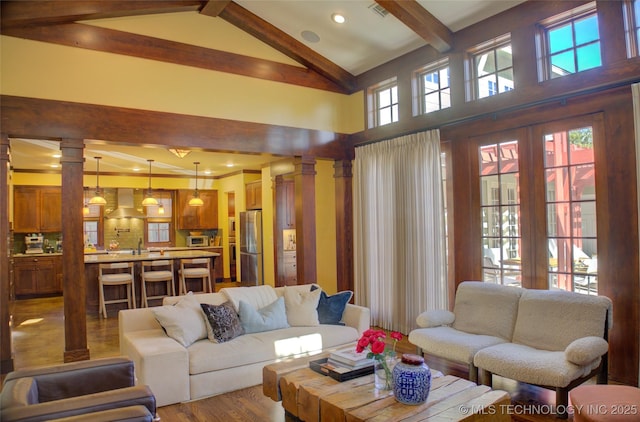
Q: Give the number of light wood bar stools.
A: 3